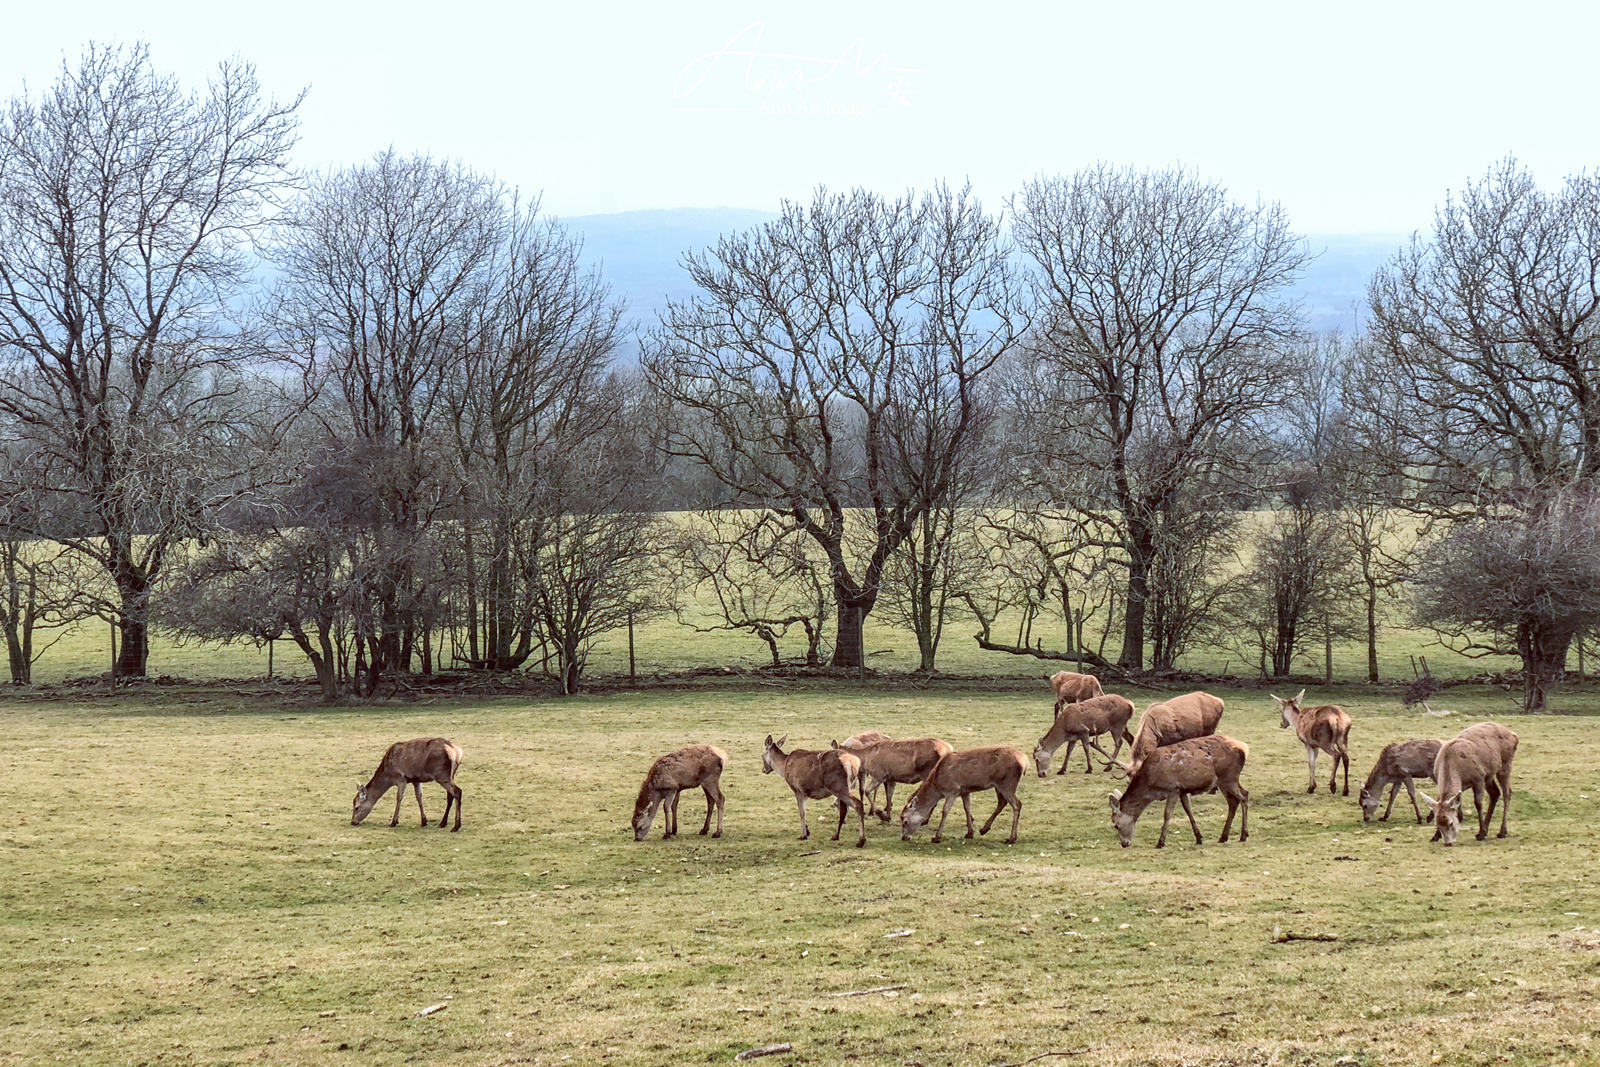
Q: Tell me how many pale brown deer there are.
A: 13